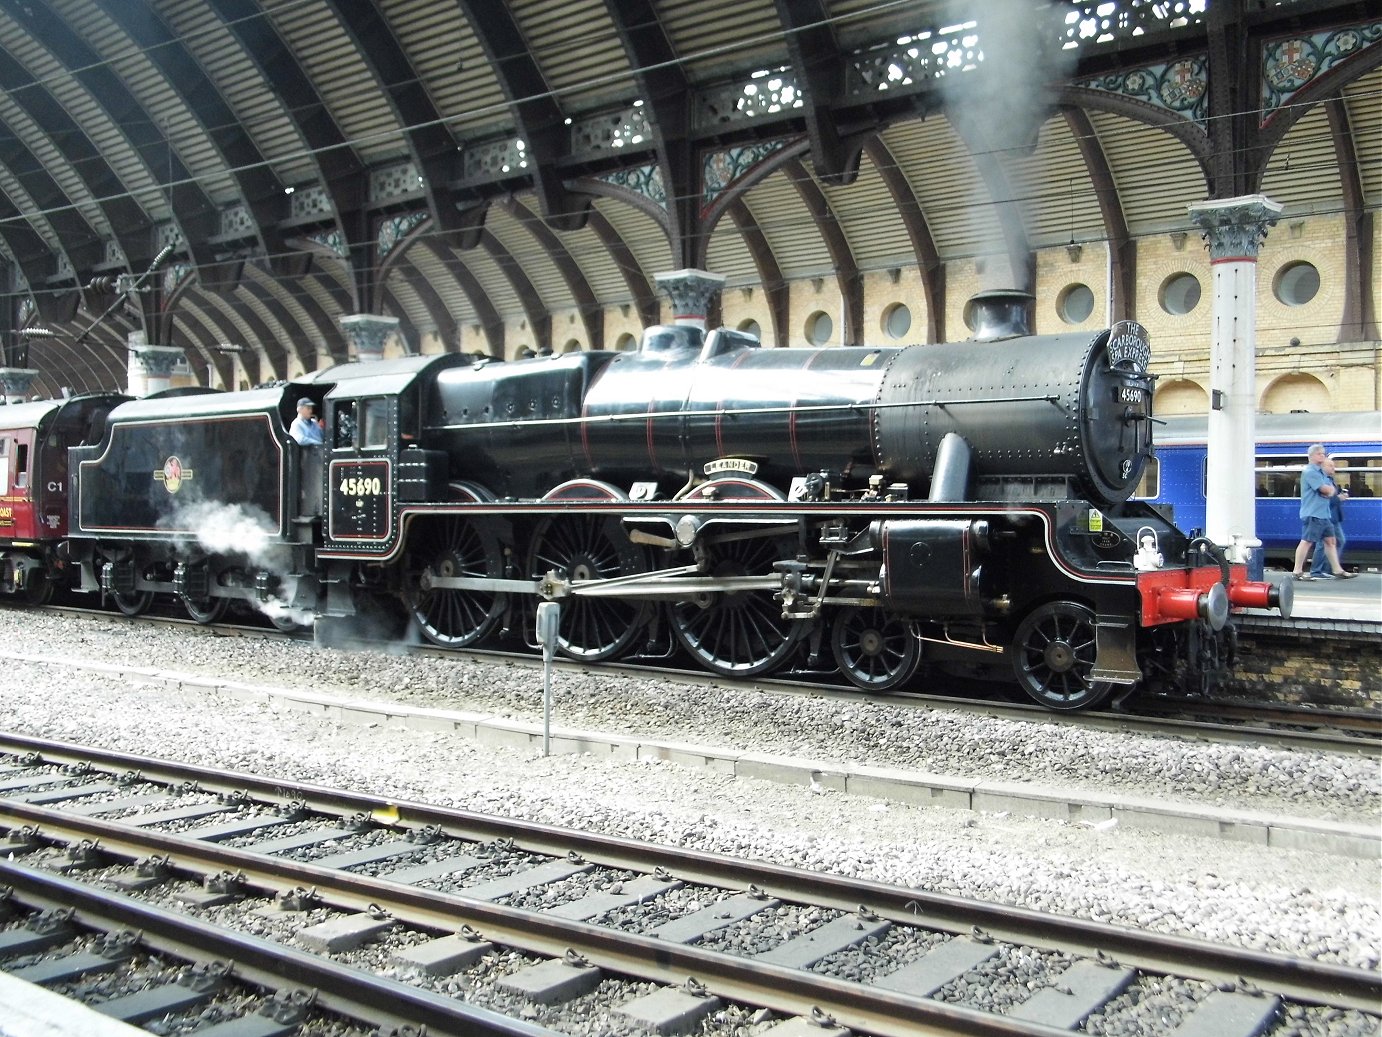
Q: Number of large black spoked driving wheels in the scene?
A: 3